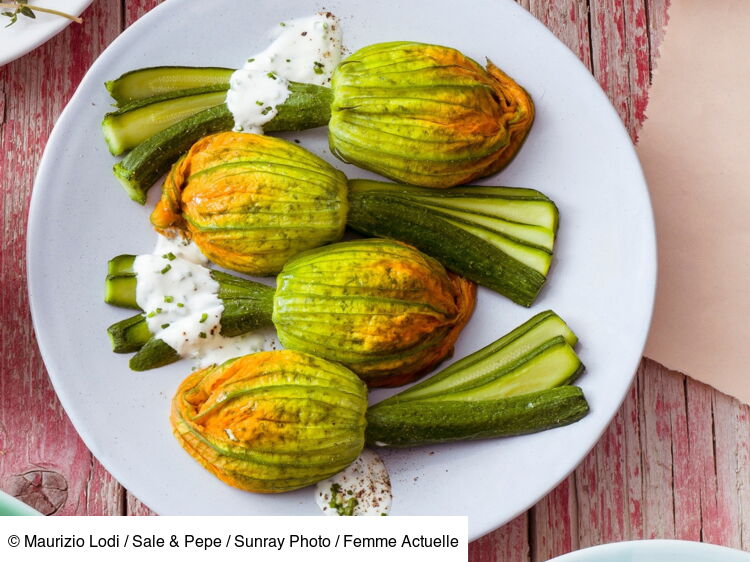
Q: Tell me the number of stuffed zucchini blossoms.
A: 4